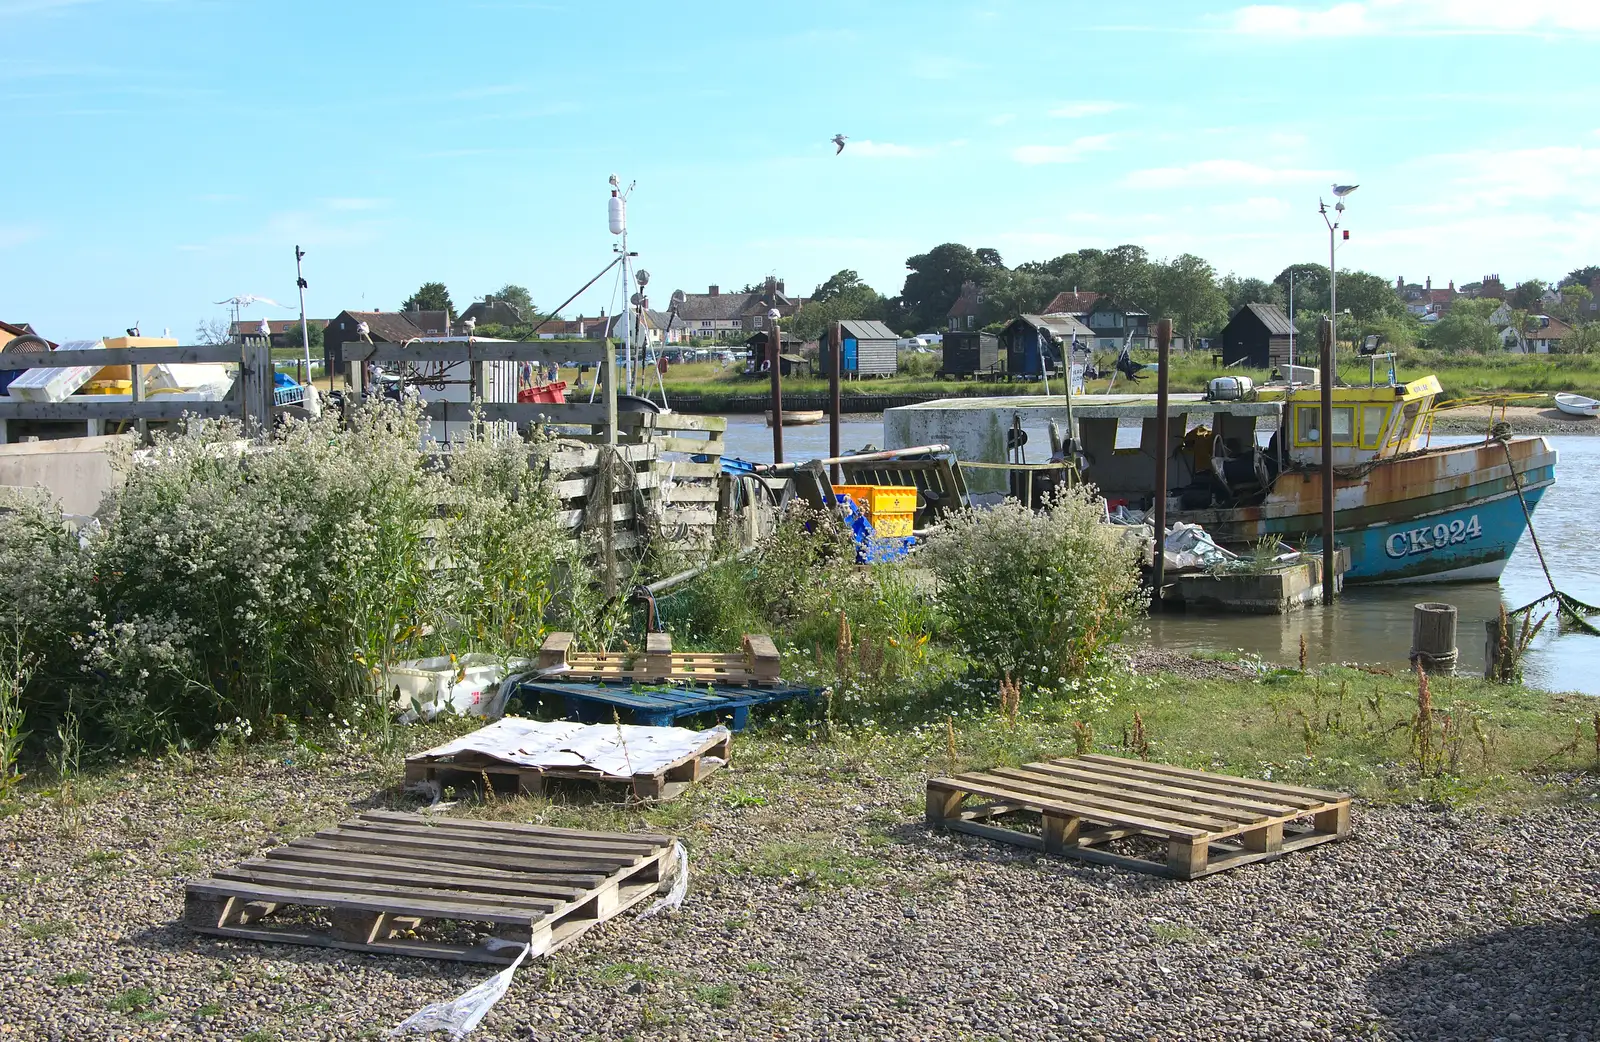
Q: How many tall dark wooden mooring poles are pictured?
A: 4